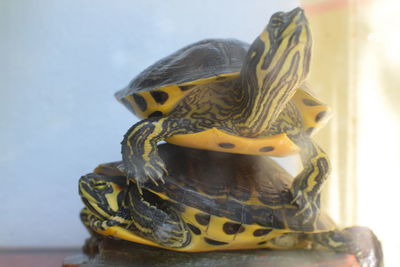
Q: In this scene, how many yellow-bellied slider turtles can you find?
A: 2